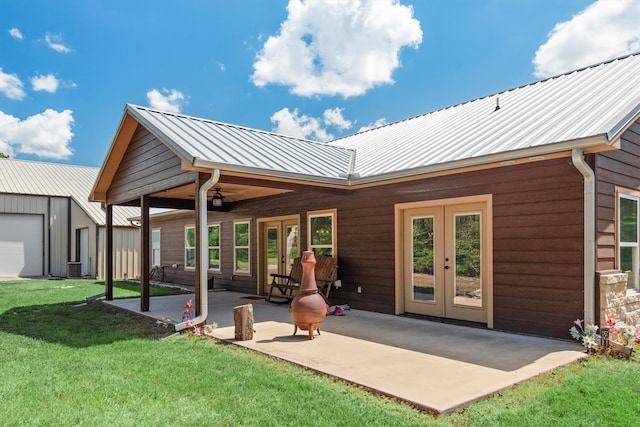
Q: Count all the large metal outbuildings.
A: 1